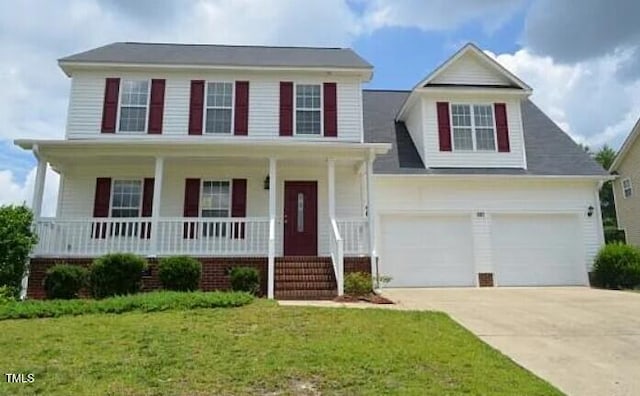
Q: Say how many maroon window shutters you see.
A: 12